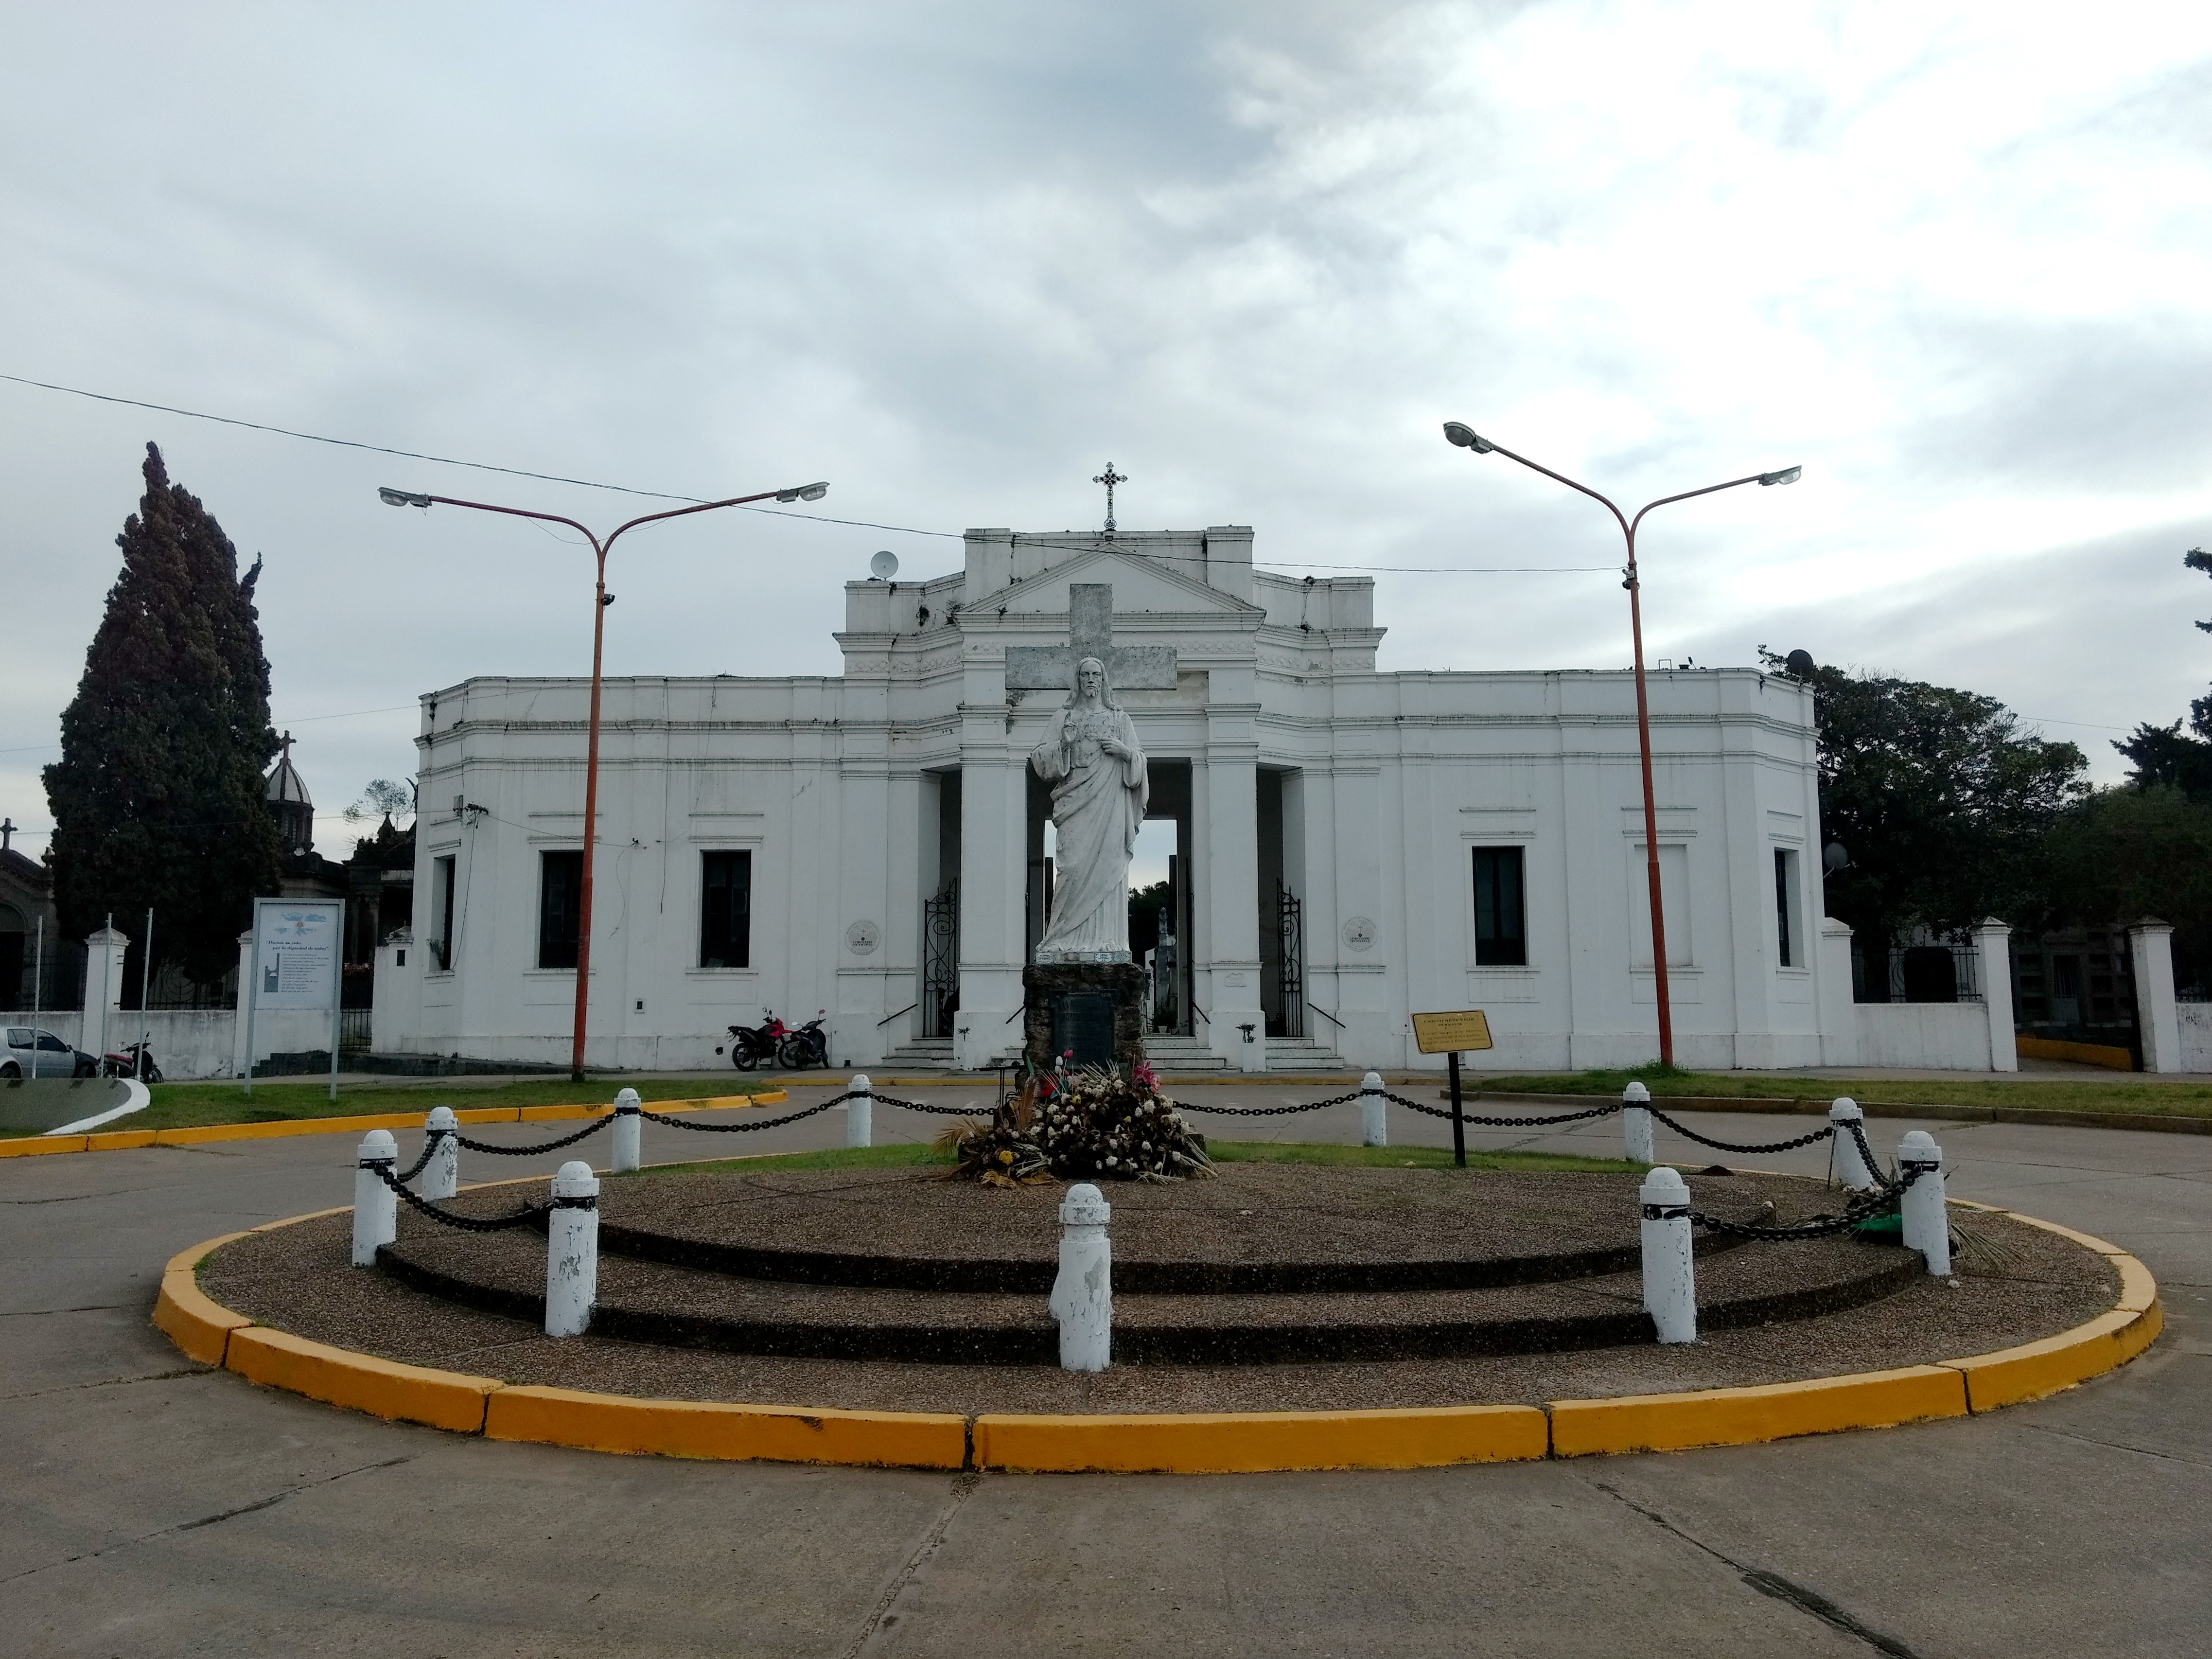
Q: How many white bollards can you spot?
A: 11